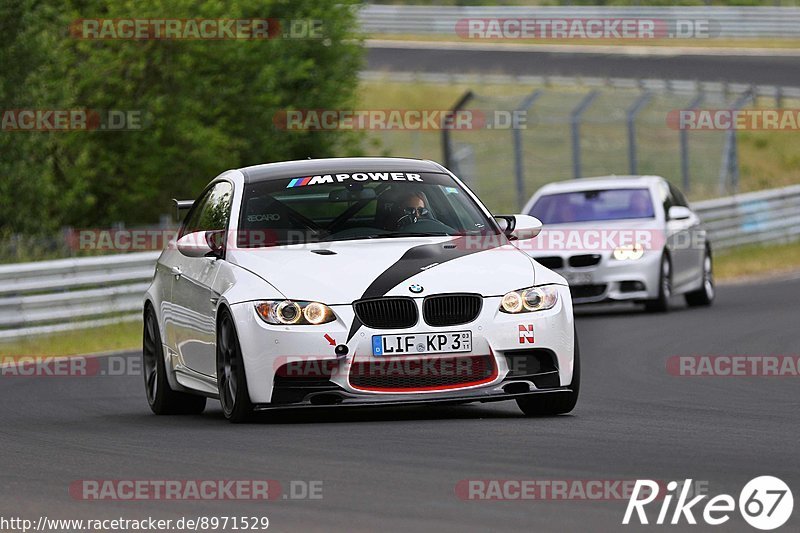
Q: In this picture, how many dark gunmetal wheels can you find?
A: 2